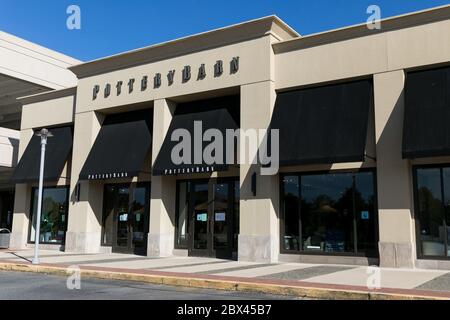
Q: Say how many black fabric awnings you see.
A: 5